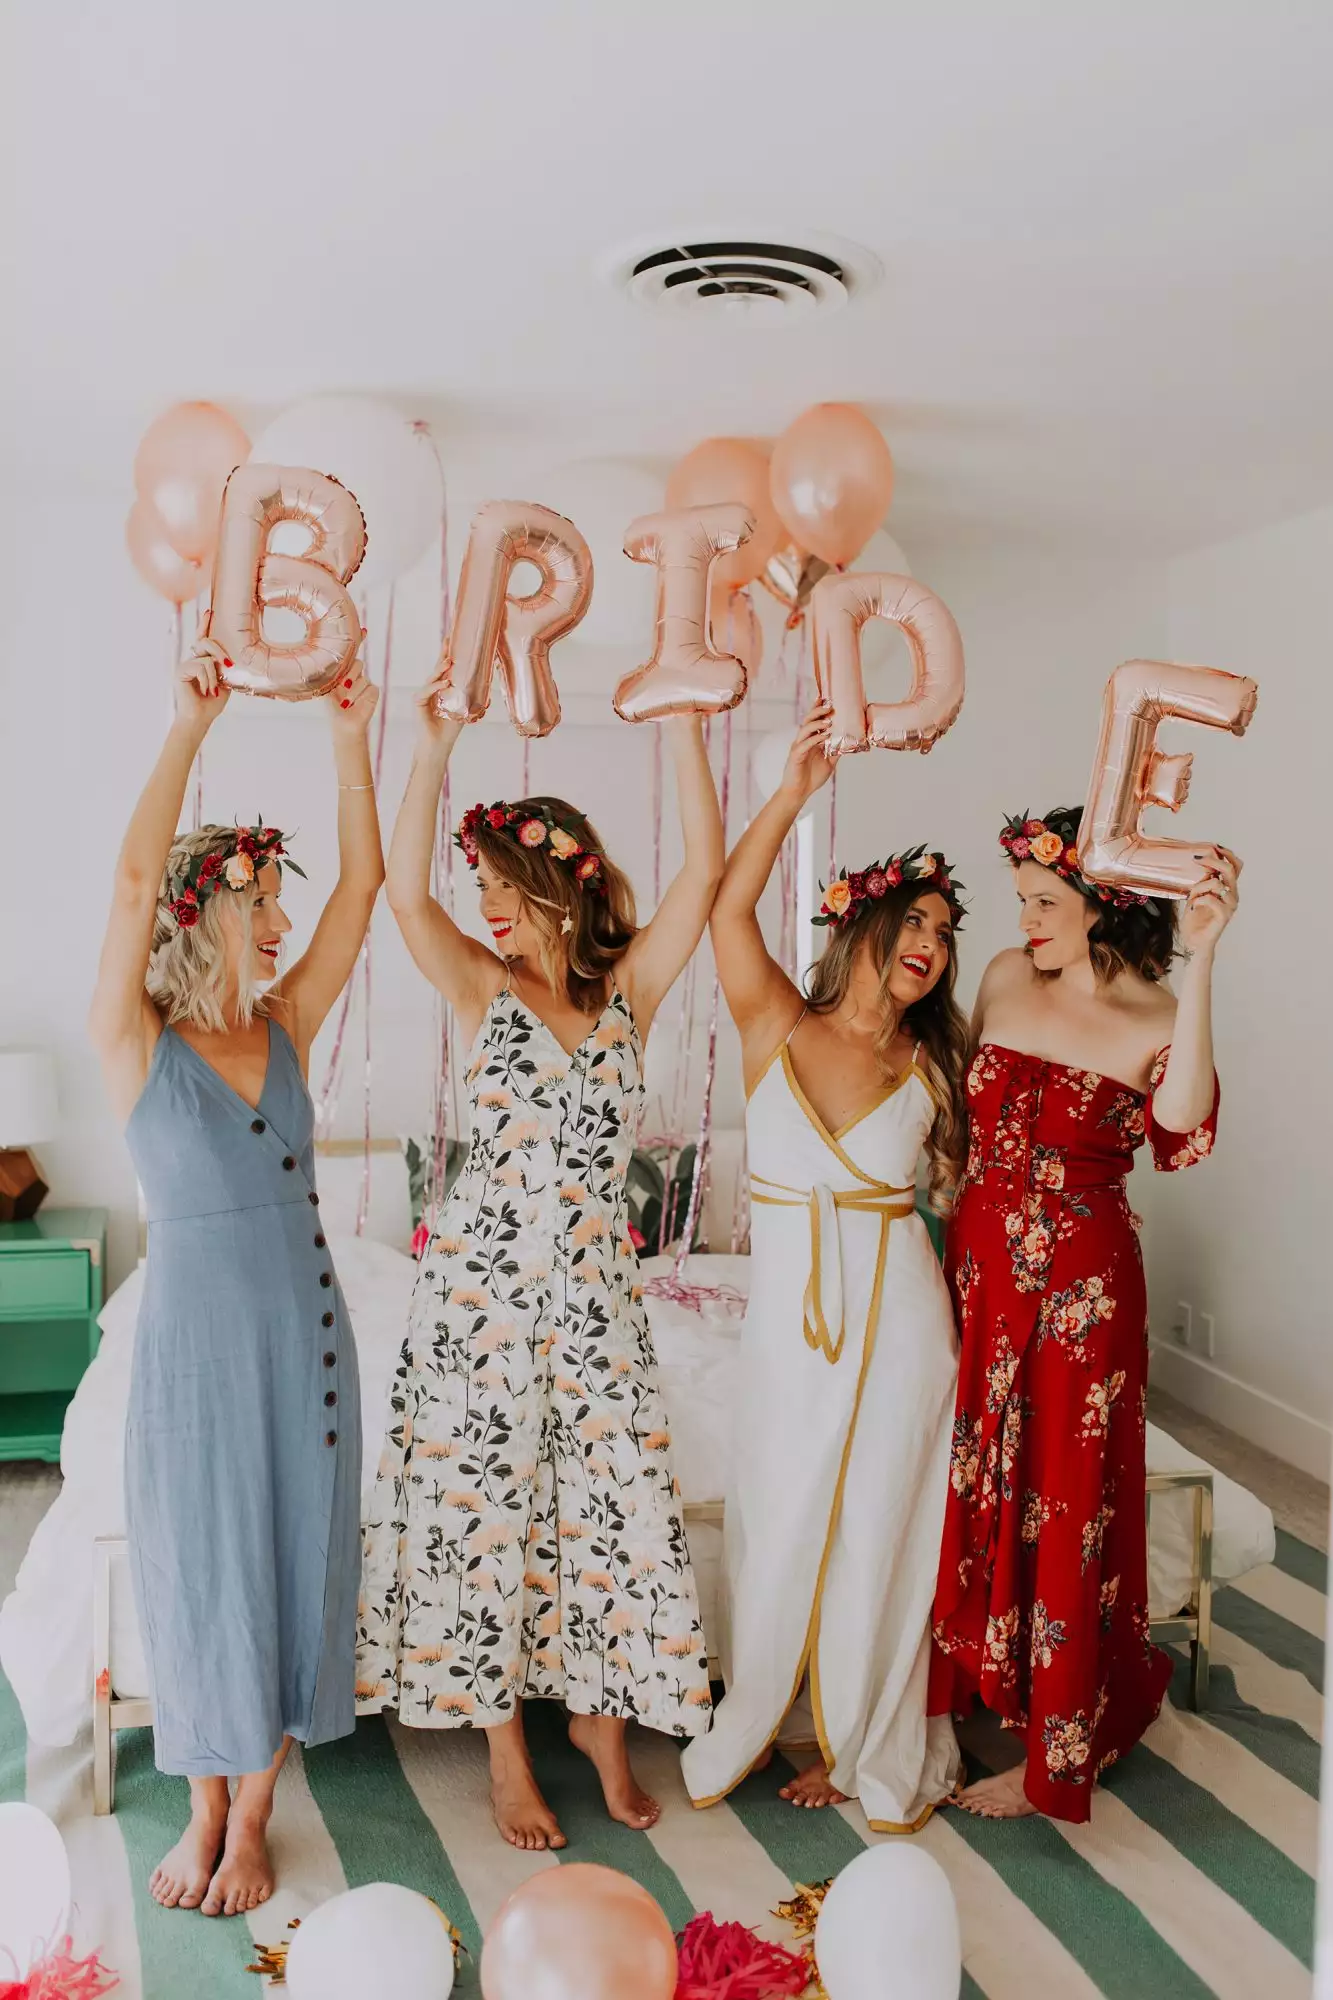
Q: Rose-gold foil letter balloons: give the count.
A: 5